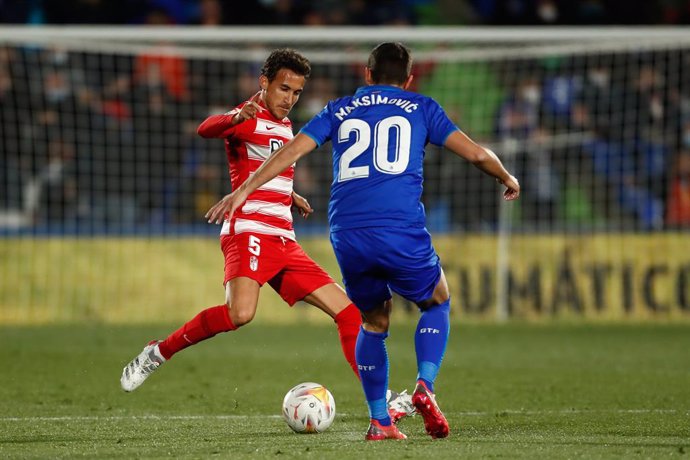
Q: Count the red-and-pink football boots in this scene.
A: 2